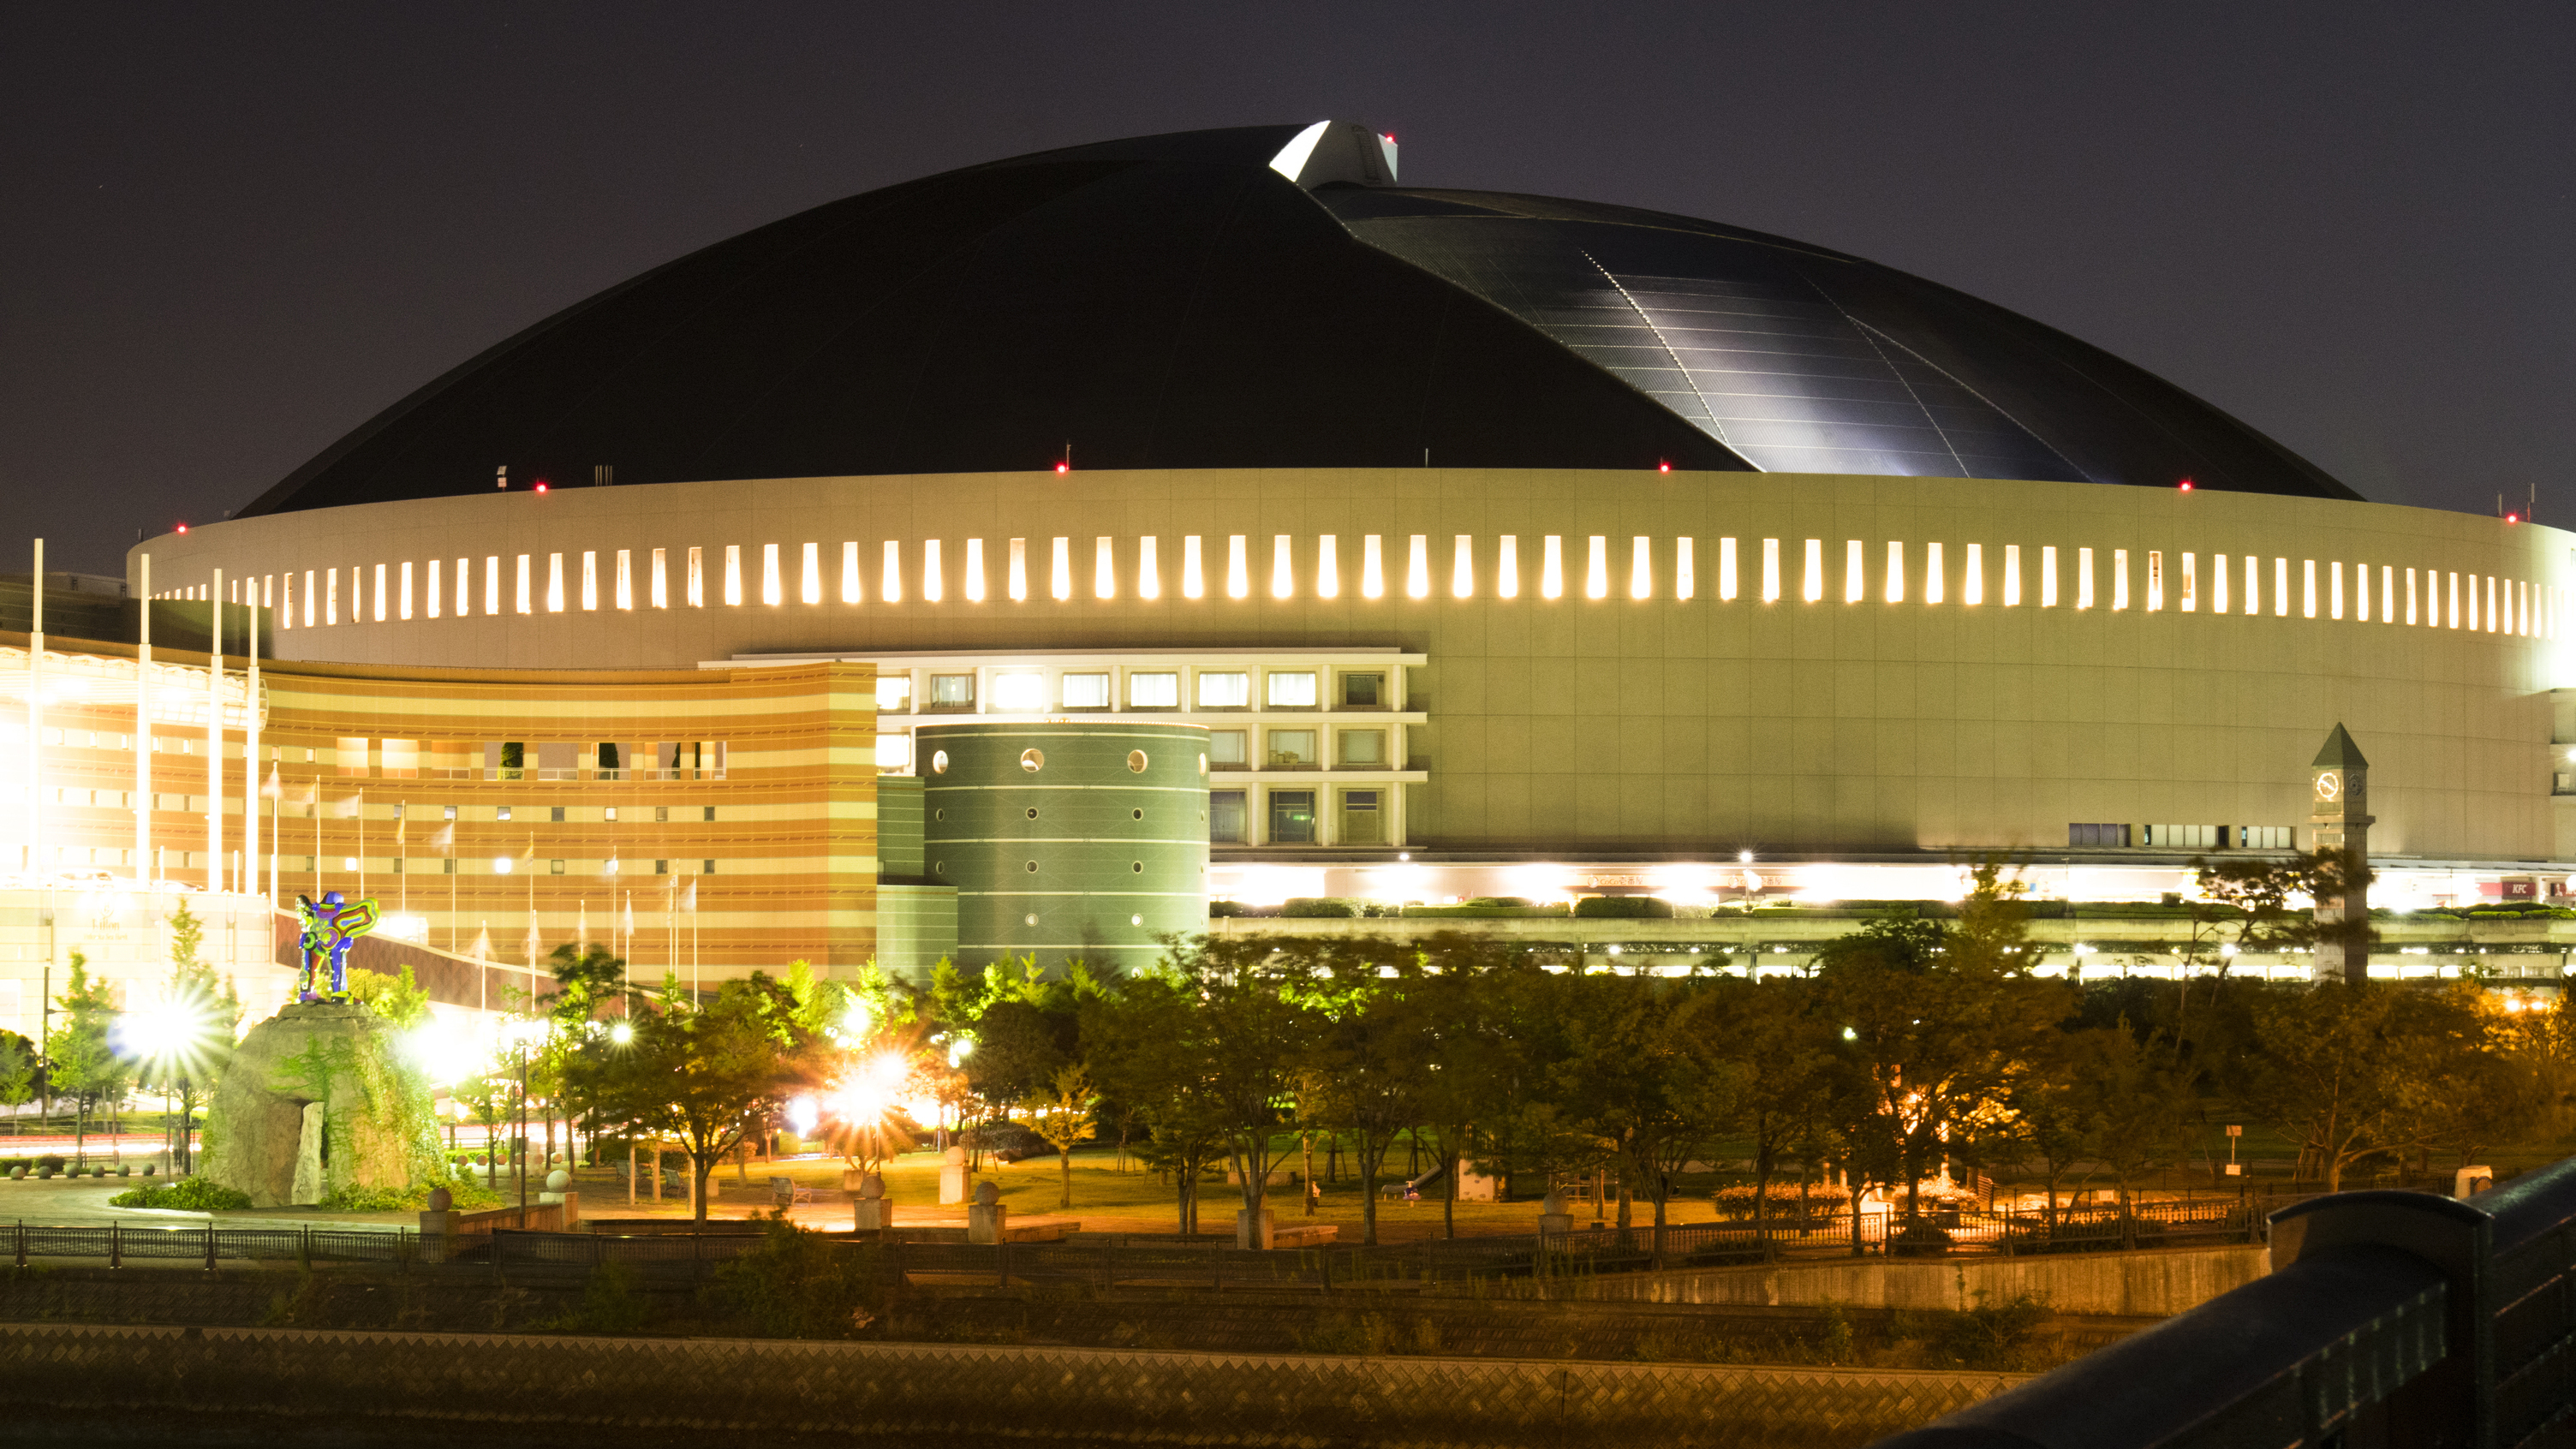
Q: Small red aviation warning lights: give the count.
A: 7